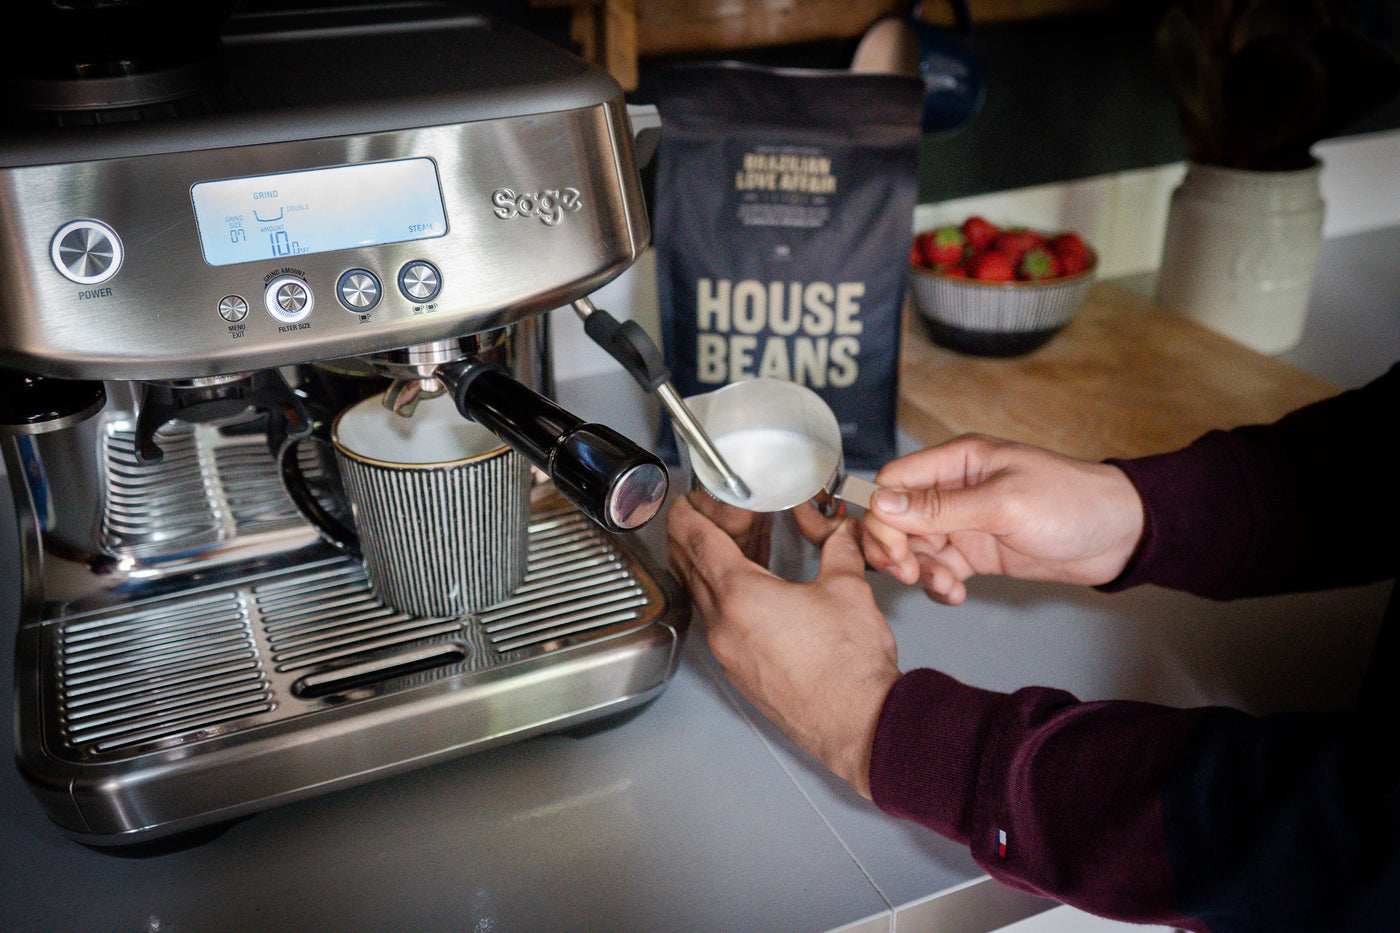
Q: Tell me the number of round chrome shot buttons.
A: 2